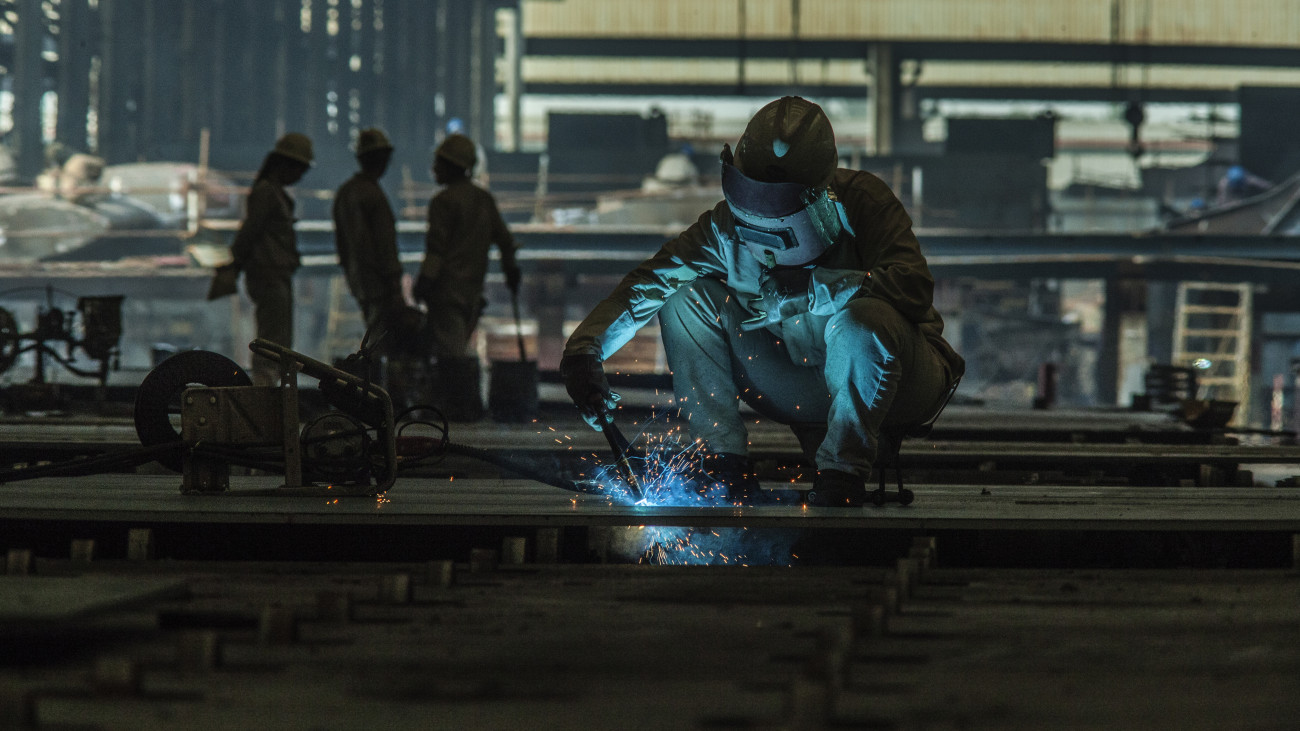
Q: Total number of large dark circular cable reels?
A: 1